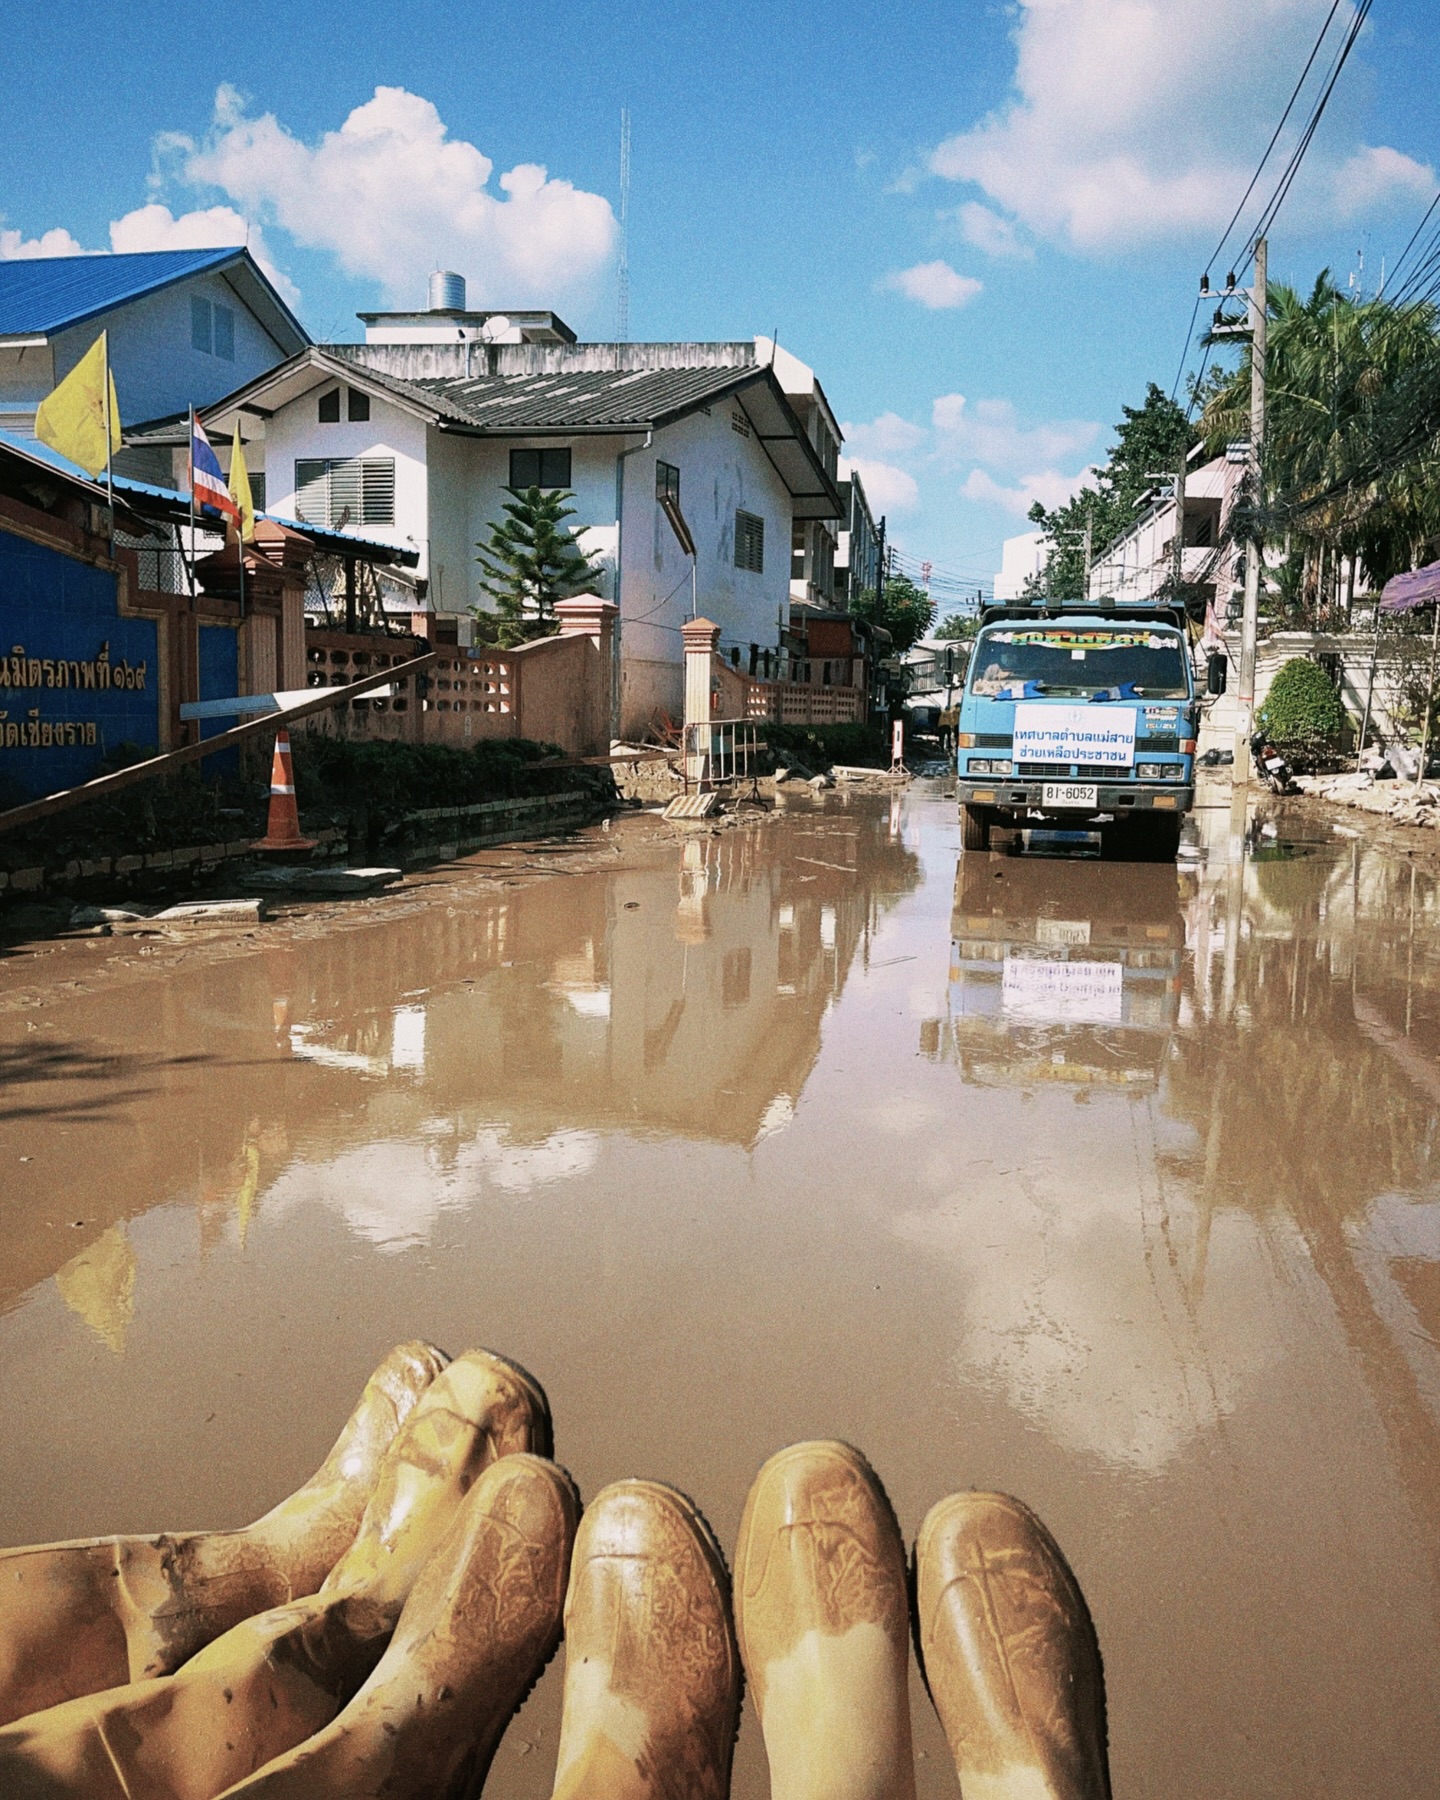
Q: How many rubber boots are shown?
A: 6